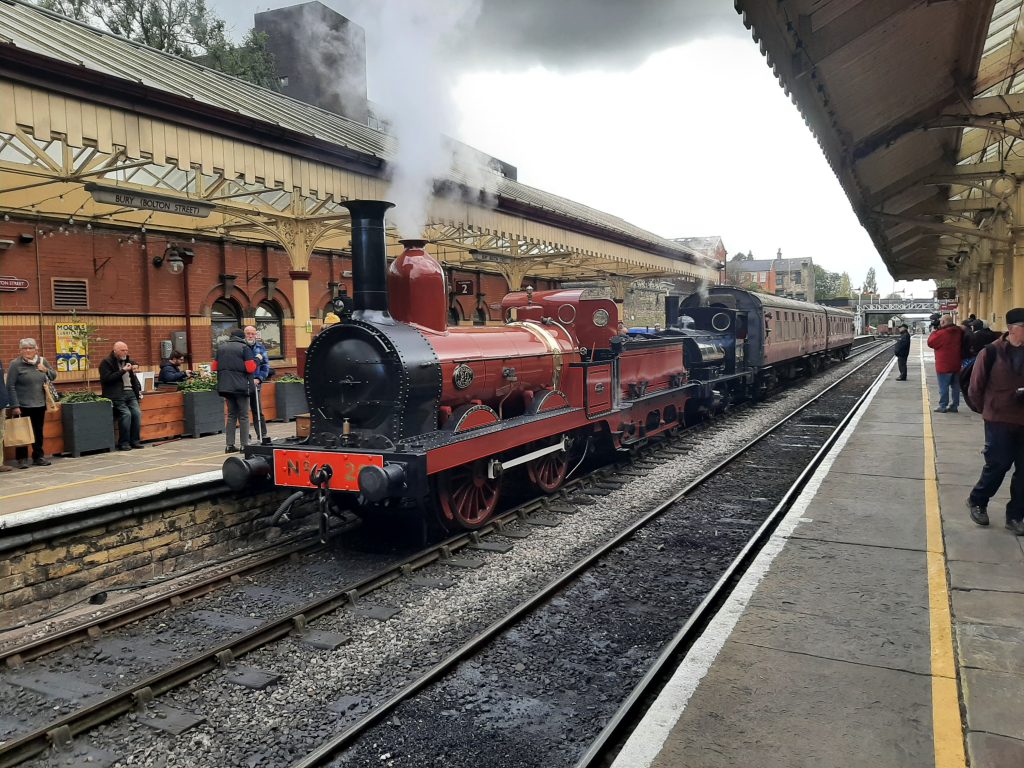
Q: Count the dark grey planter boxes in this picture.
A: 3